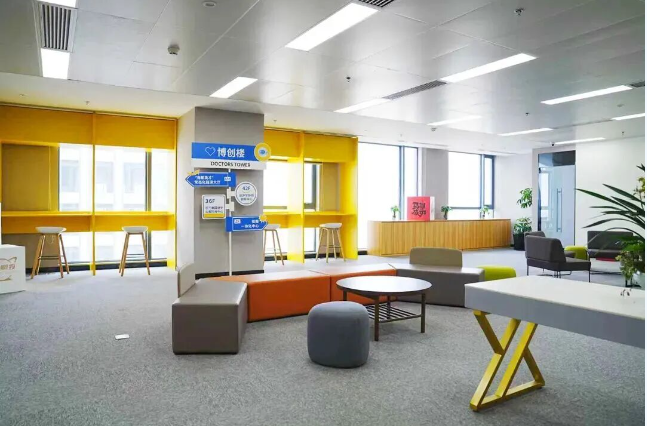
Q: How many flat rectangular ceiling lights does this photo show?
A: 11